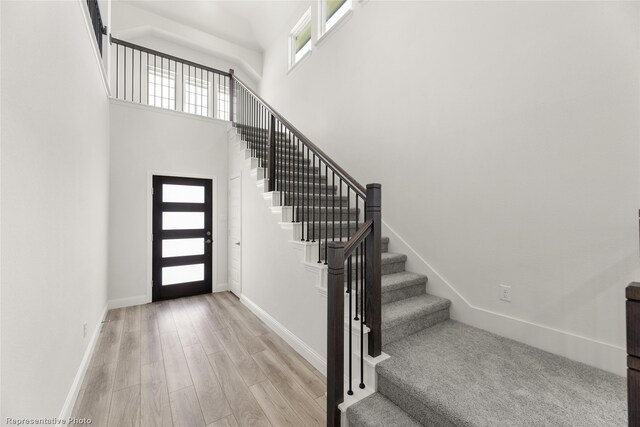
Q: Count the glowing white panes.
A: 4